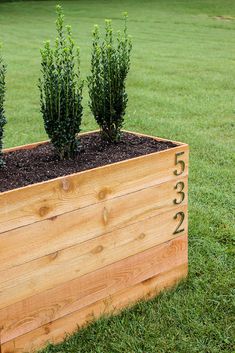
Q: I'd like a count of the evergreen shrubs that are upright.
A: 3